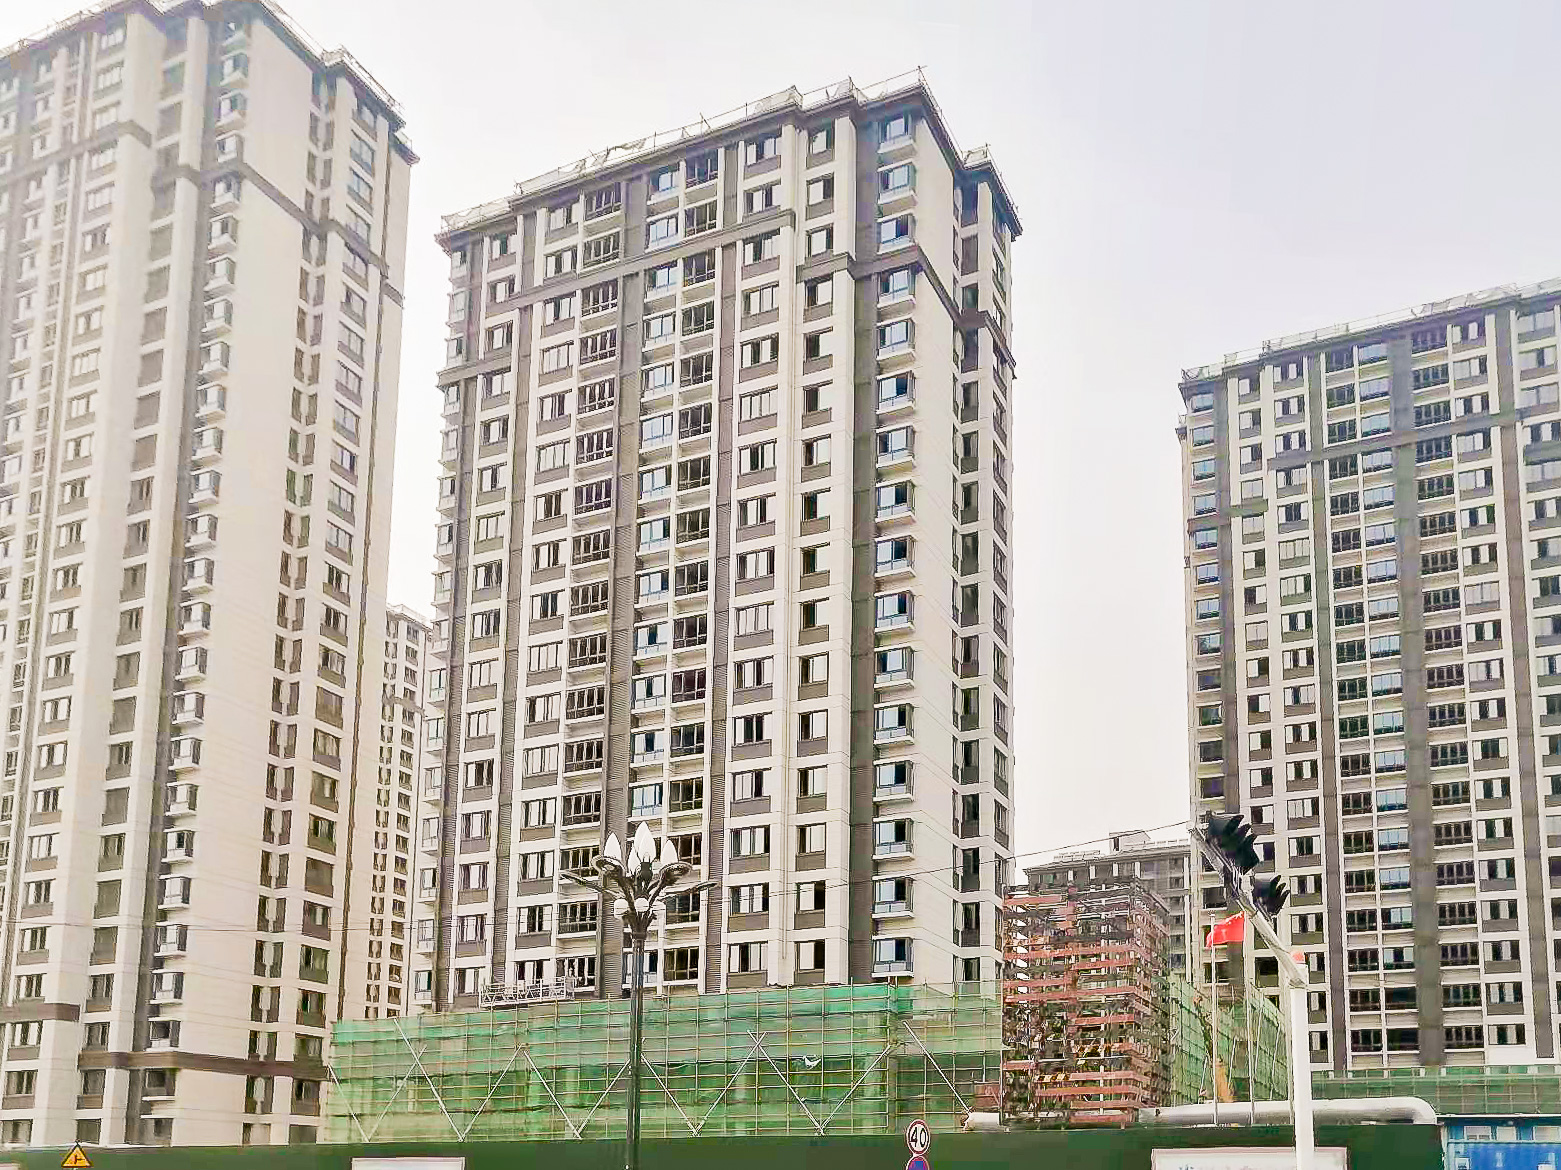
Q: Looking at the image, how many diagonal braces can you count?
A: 11